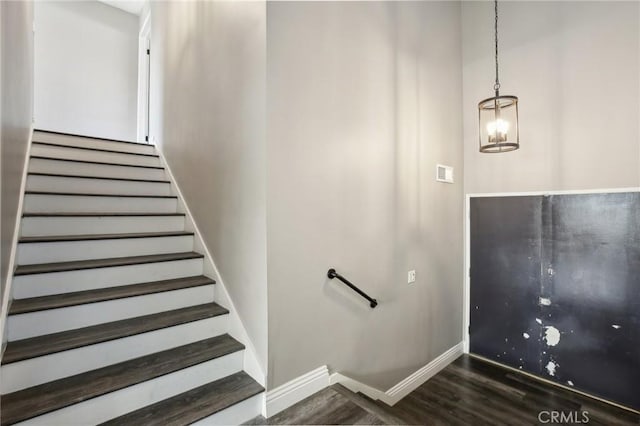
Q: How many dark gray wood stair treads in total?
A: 12